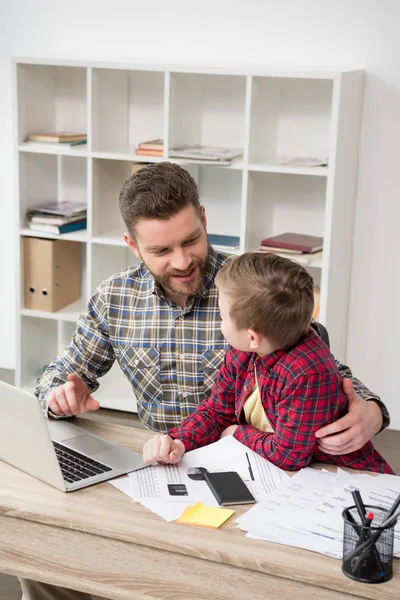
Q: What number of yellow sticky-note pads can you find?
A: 1